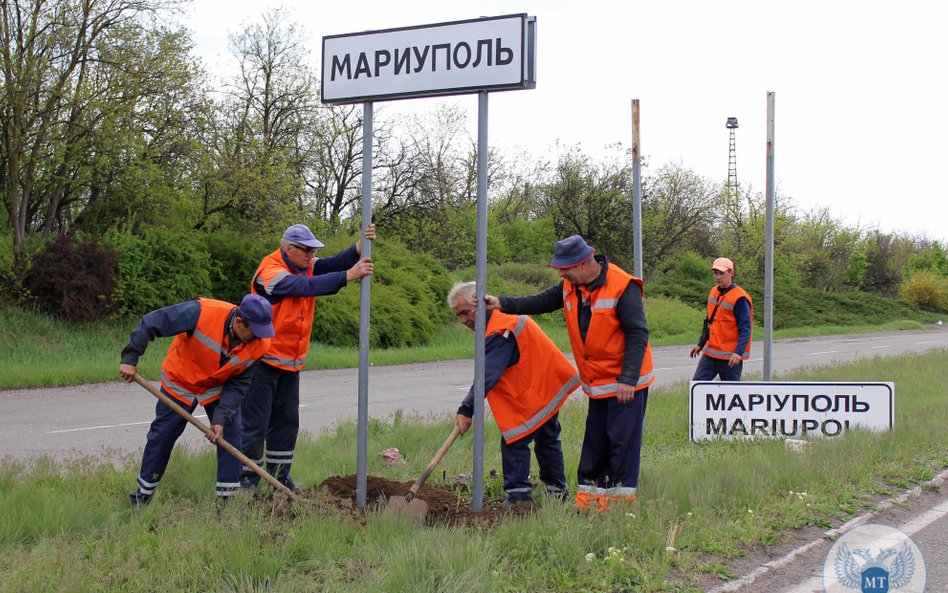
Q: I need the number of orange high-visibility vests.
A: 5